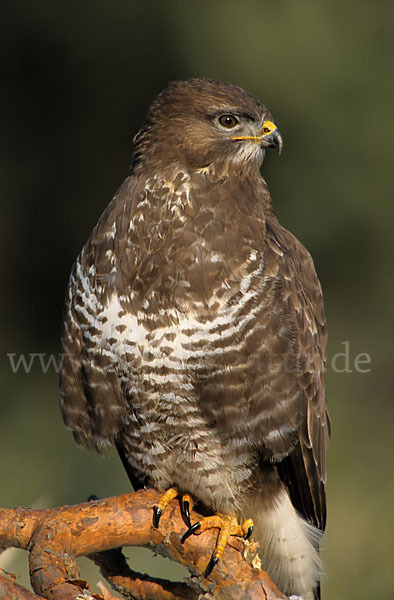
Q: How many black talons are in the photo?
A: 5